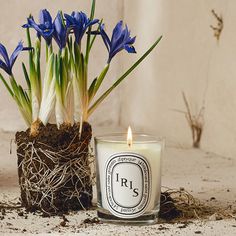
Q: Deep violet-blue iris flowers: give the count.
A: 5